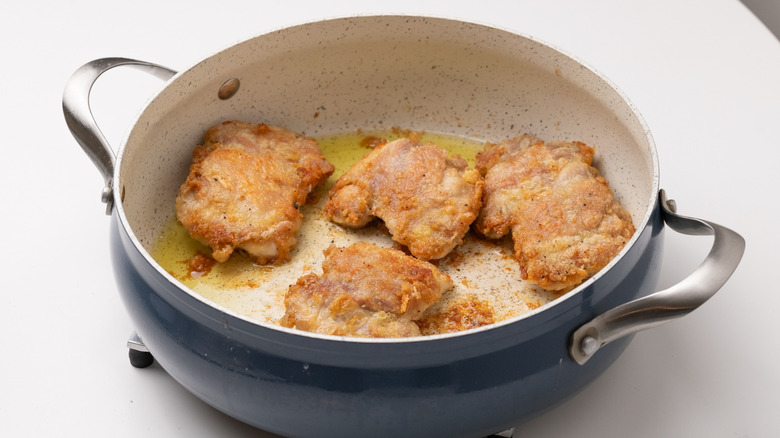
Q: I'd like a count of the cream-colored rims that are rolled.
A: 1